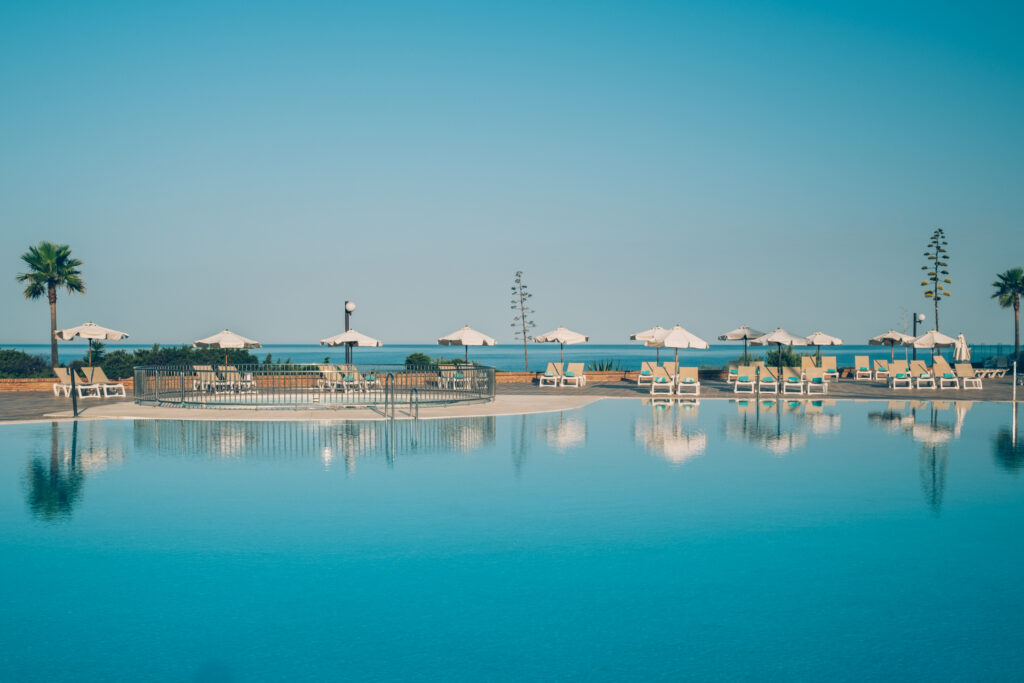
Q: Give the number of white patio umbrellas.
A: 13